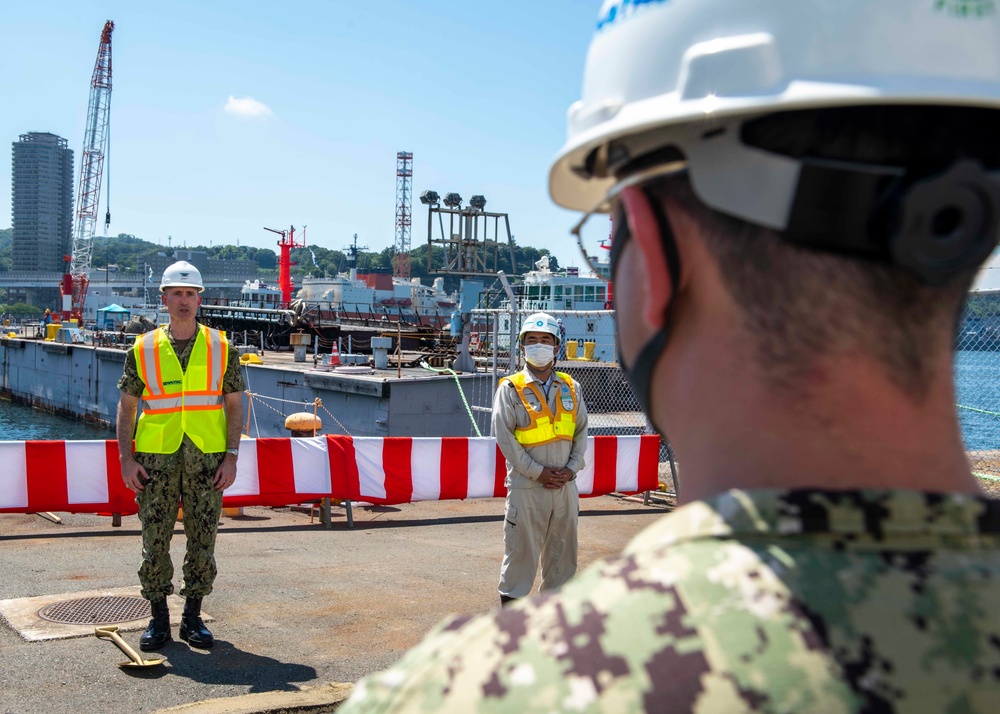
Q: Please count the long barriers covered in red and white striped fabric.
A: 1